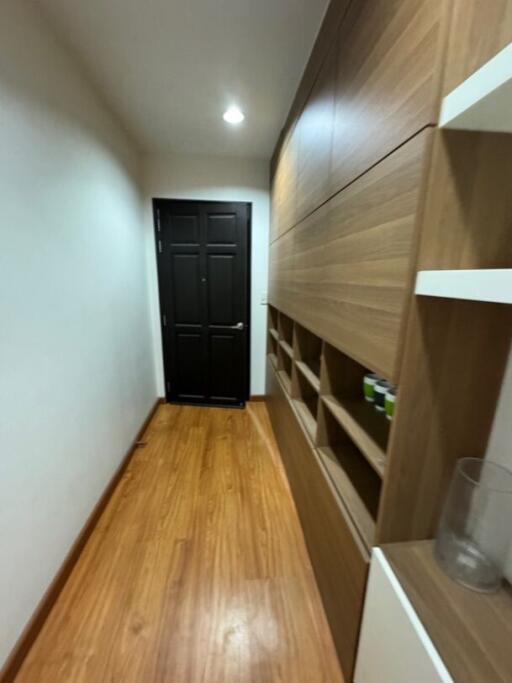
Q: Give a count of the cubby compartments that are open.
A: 8